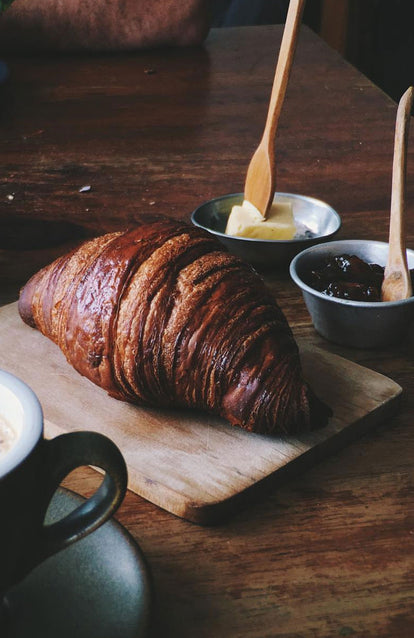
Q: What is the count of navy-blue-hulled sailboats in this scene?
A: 0